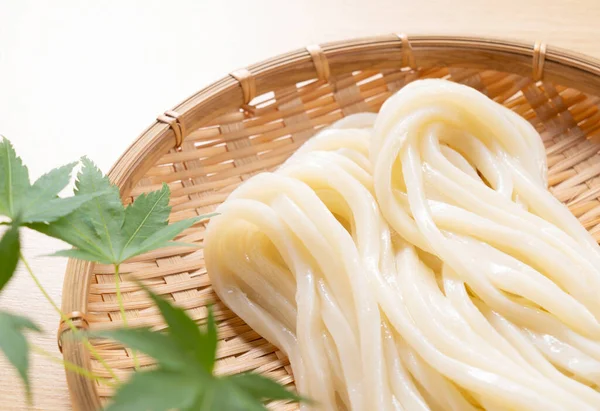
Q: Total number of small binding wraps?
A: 6